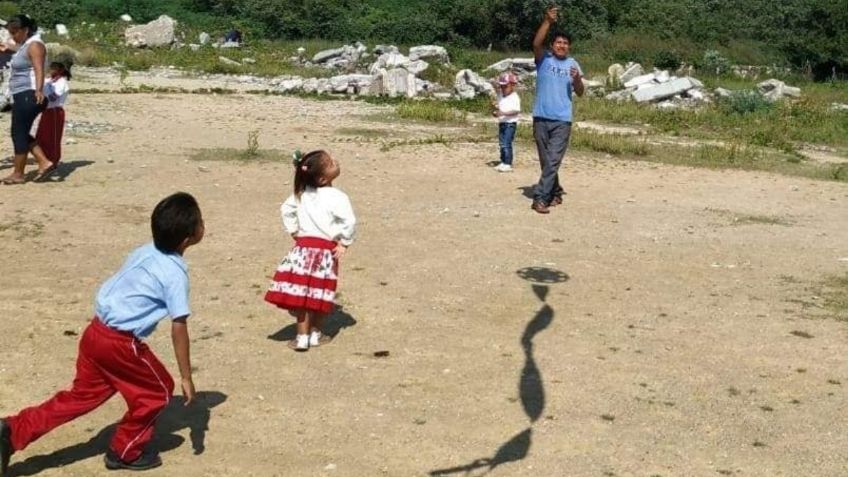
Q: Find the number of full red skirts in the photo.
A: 1